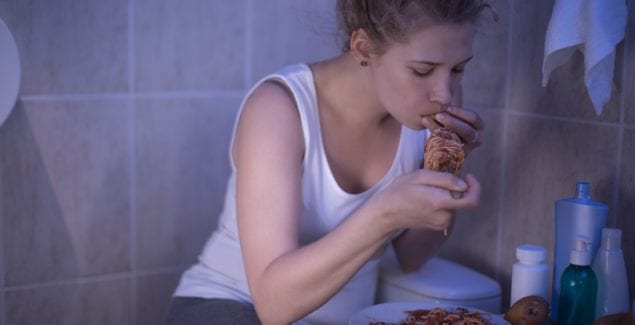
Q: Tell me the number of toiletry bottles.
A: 4